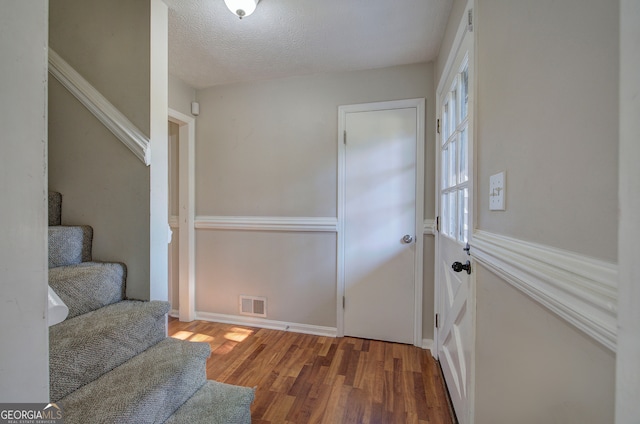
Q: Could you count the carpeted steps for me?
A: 6